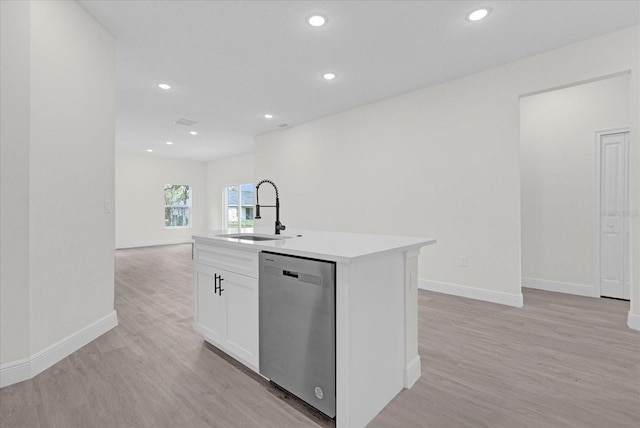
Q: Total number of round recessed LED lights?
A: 8